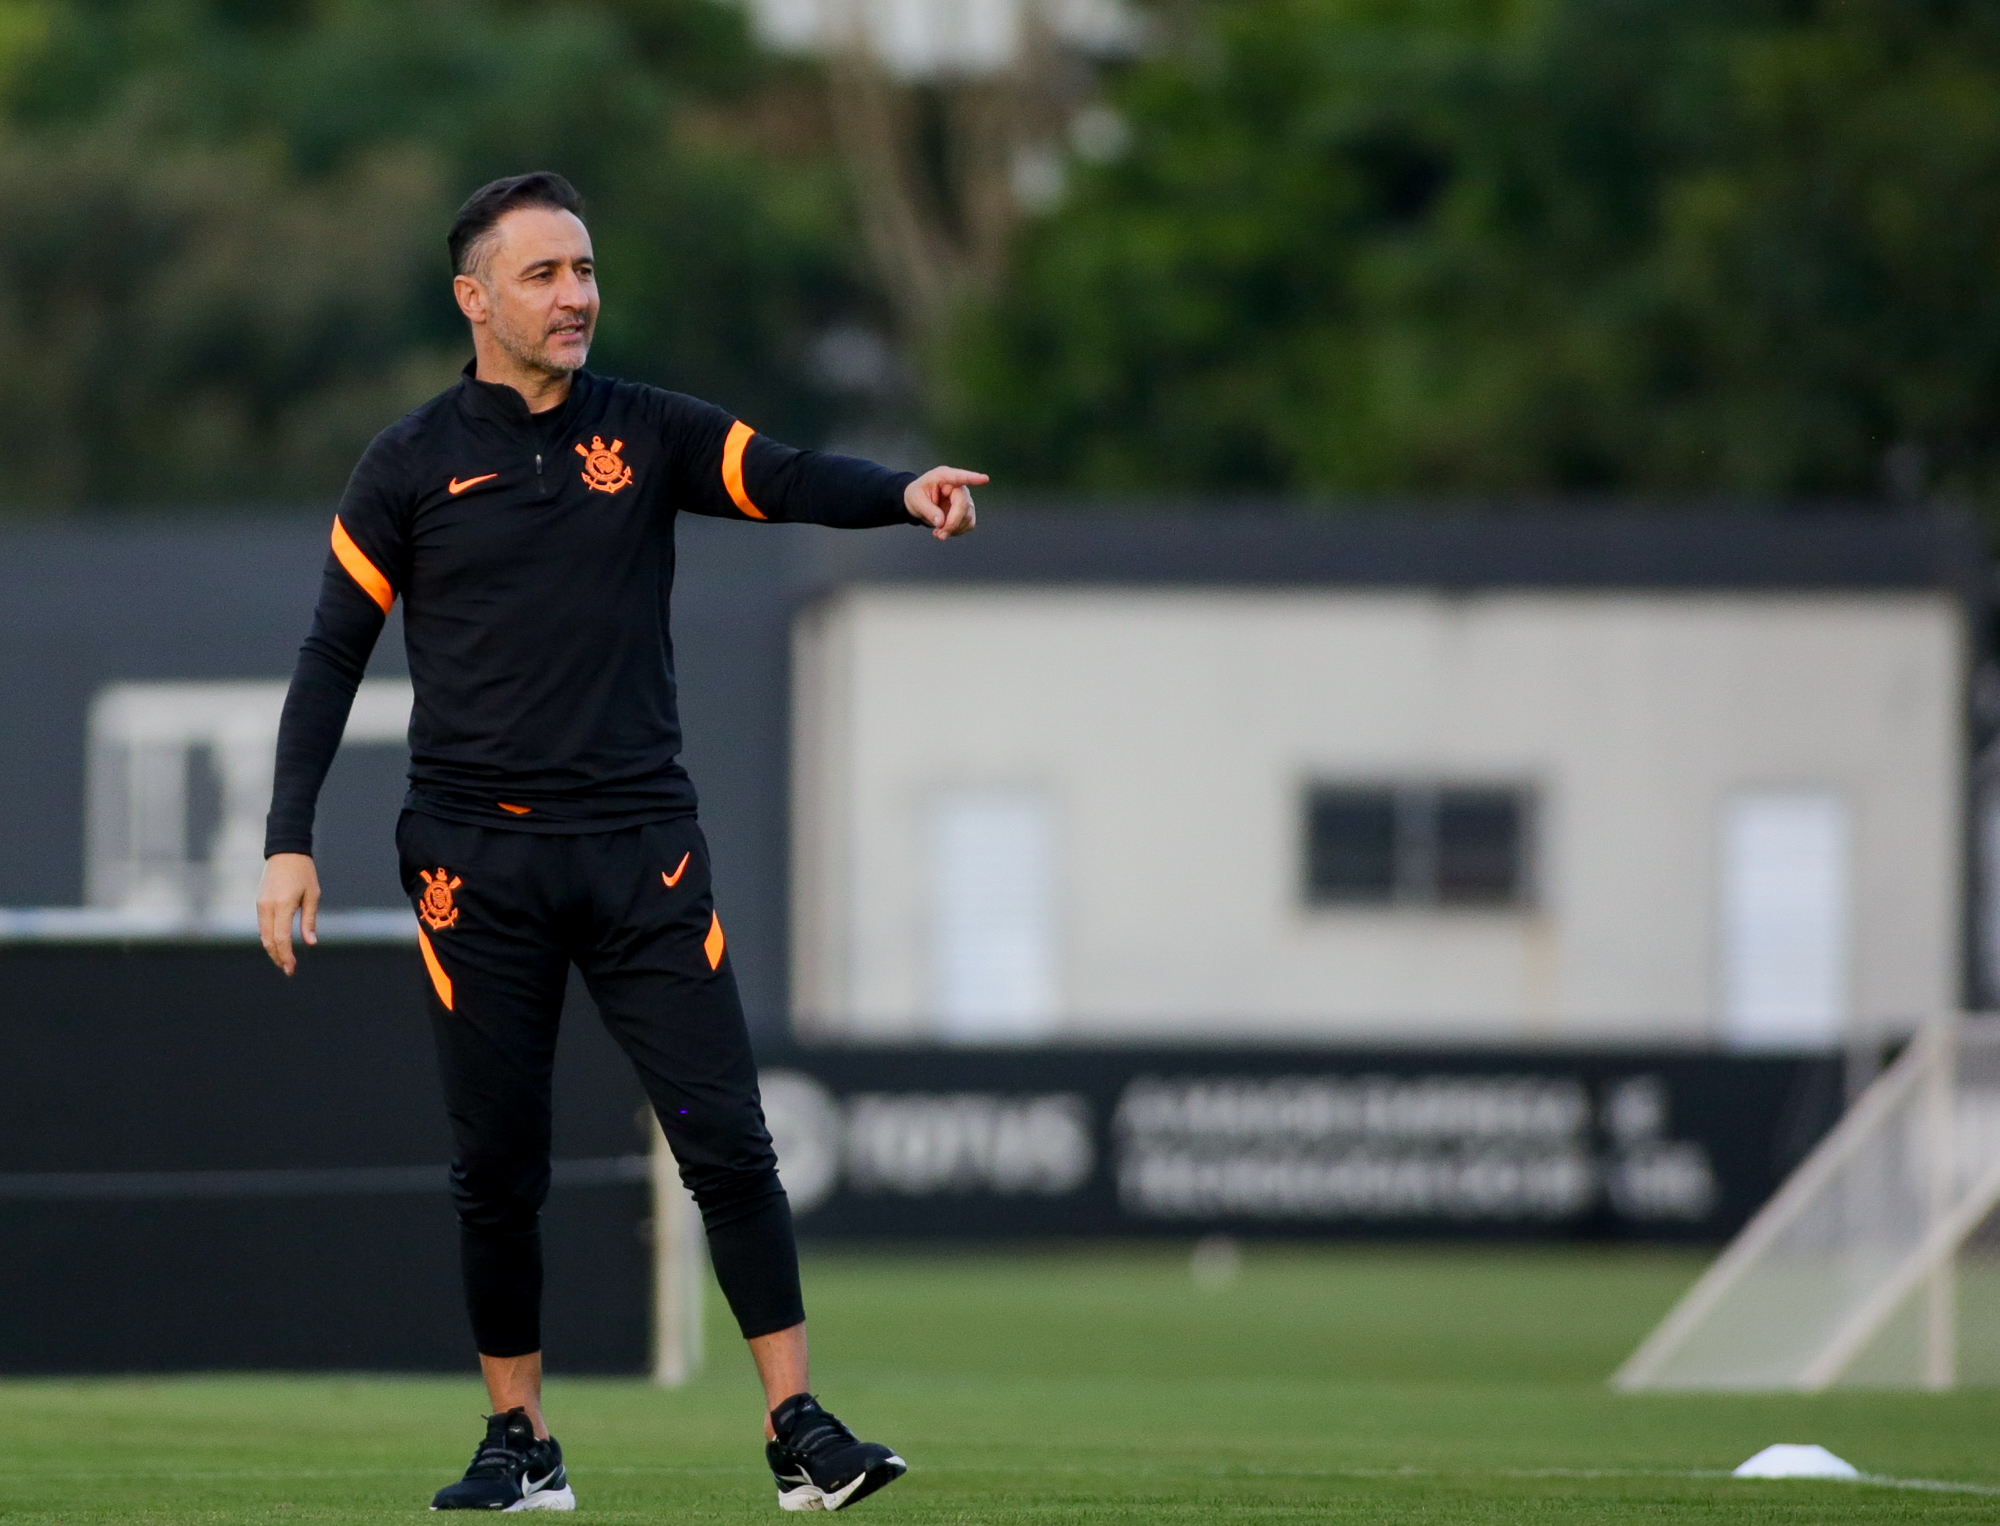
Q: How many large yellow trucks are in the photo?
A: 0